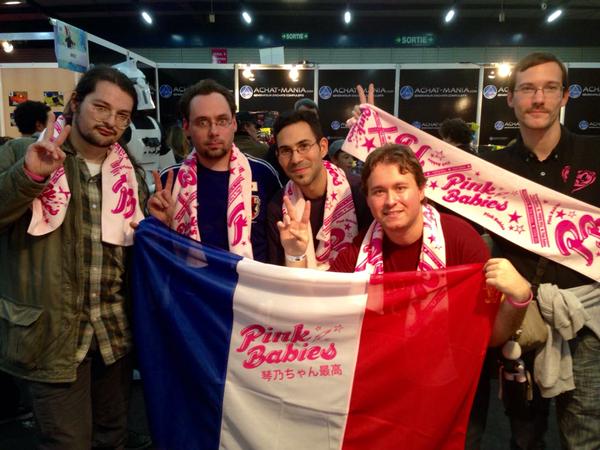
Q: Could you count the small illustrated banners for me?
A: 1